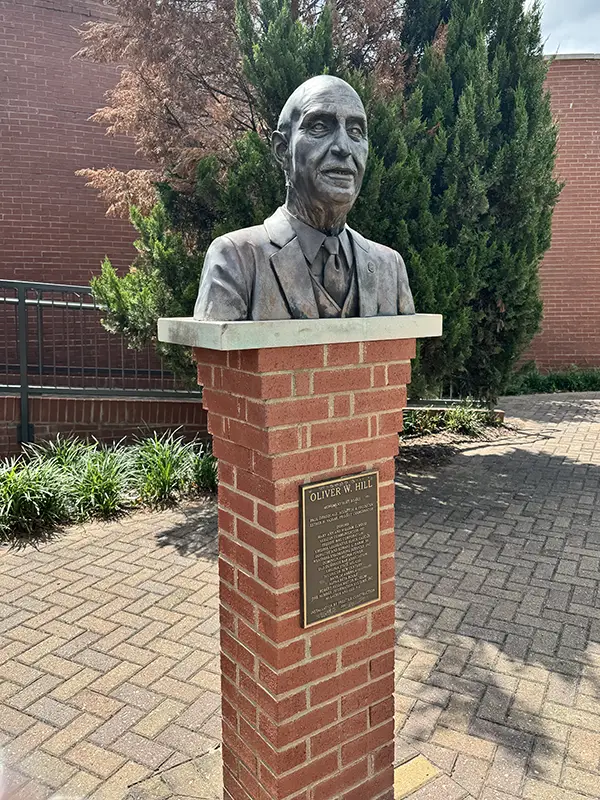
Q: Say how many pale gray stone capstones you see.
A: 1